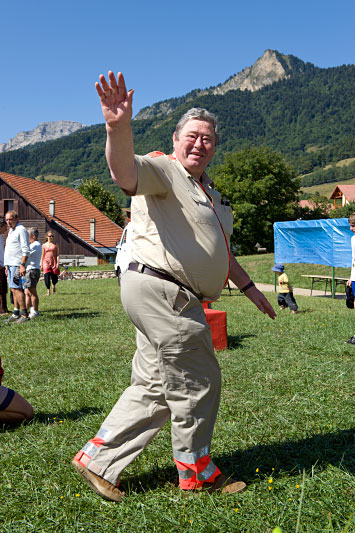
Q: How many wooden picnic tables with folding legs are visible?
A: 1